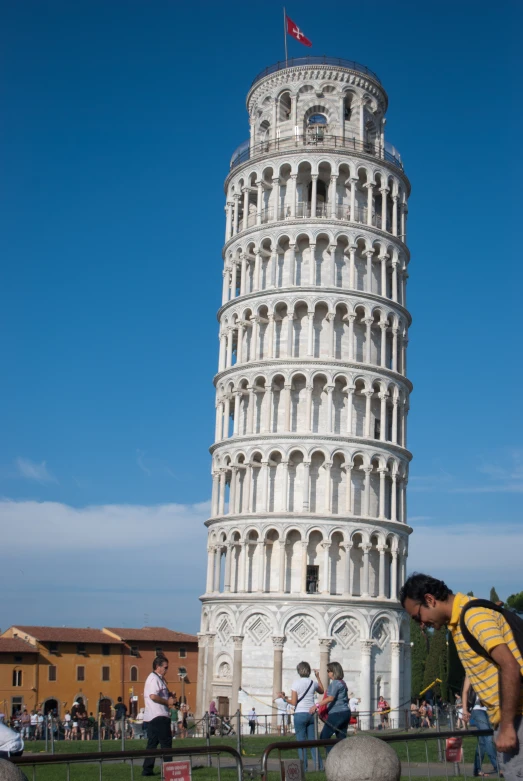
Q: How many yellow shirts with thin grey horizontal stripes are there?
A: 1